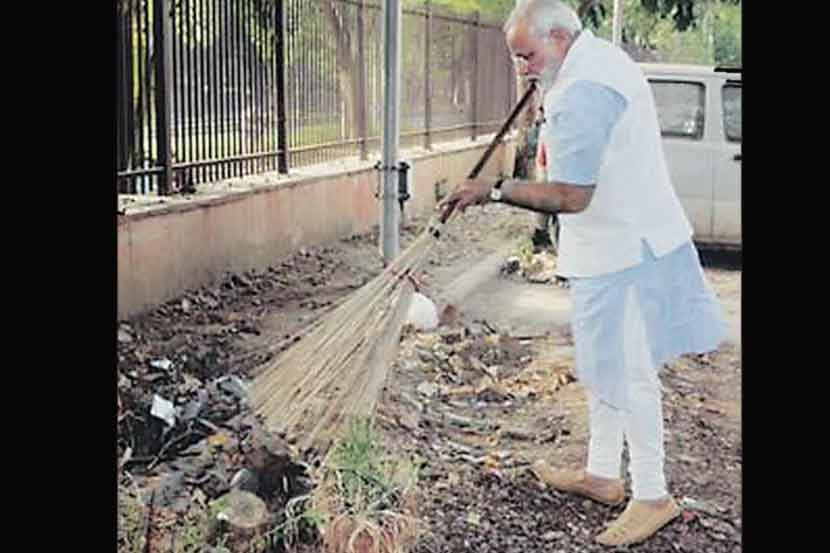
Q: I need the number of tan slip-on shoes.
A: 2